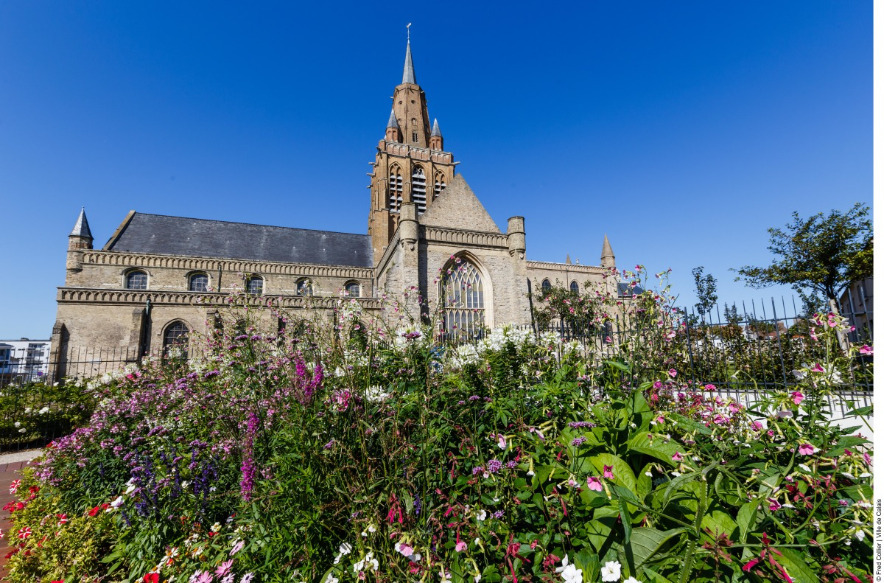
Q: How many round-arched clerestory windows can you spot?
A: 5